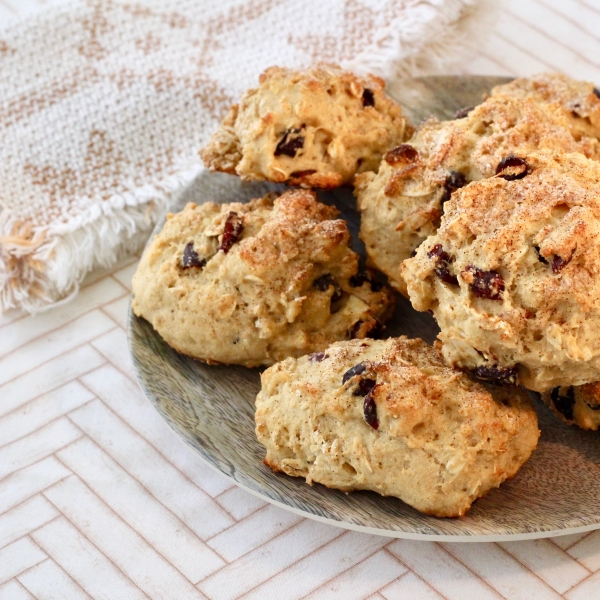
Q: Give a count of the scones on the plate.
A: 7